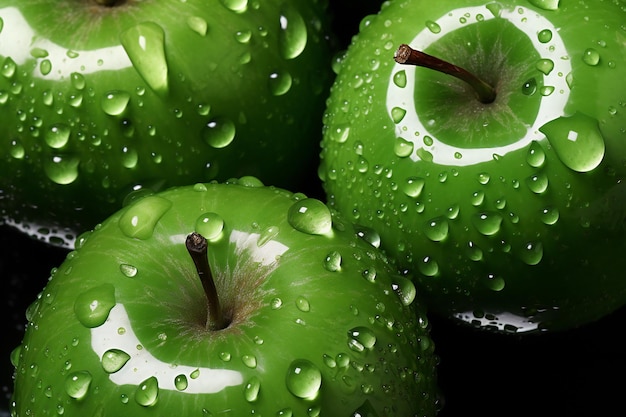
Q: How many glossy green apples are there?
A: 3